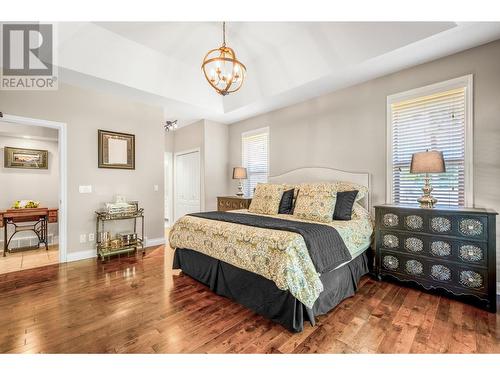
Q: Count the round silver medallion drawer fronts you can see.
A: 12